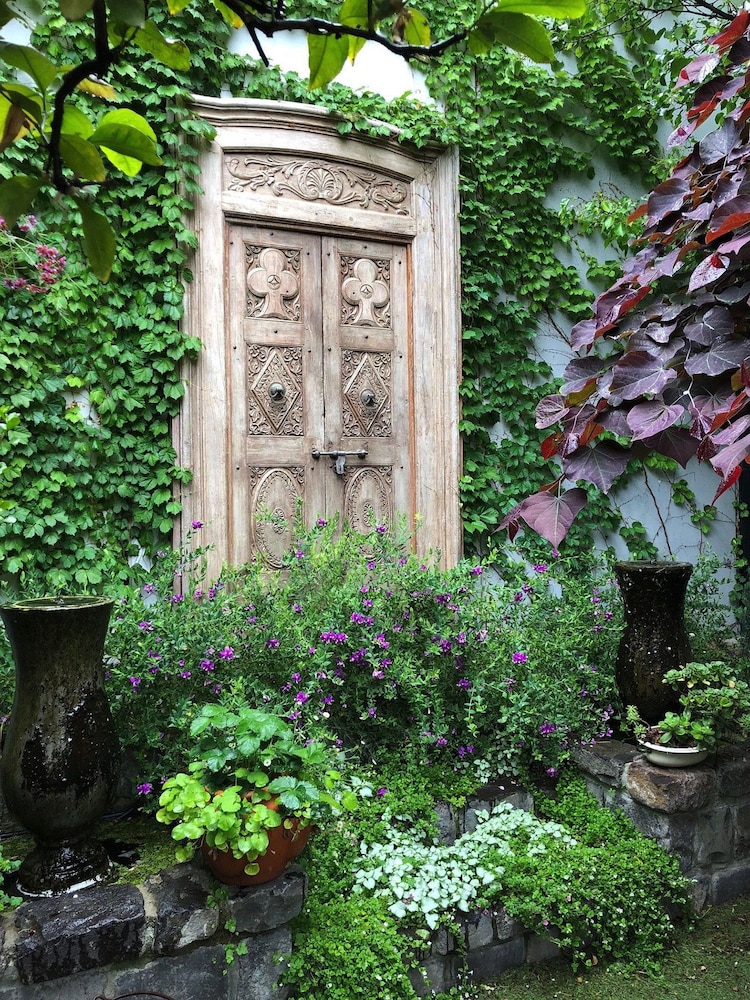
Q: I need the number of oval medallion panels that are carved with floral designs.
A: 2